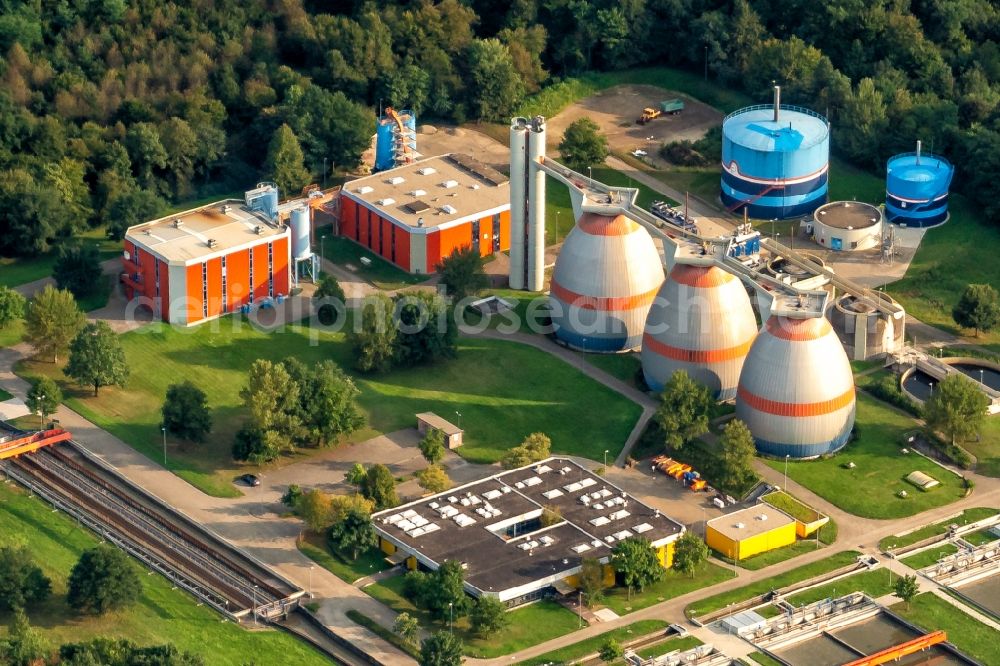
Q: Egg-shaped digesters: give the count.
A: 3